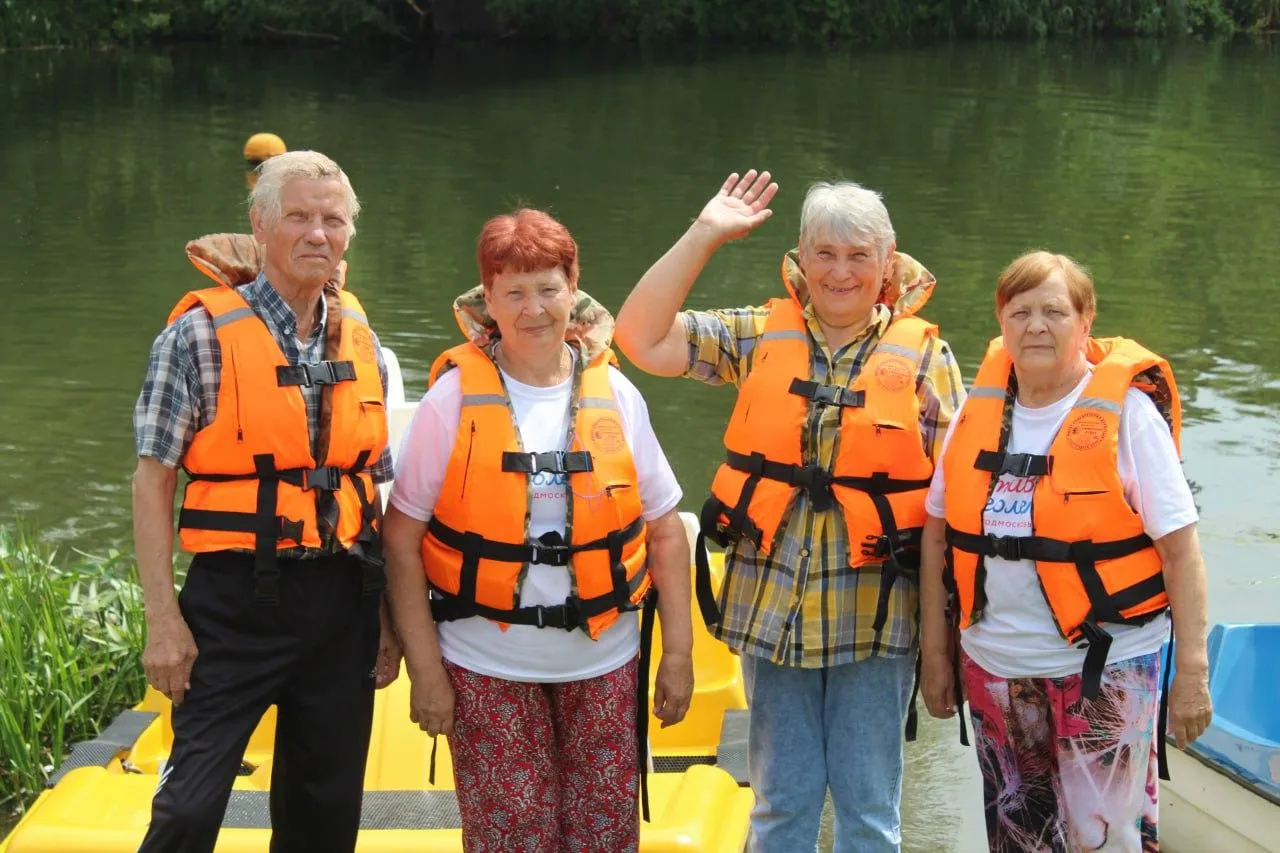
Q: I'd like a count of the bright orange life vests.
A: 4